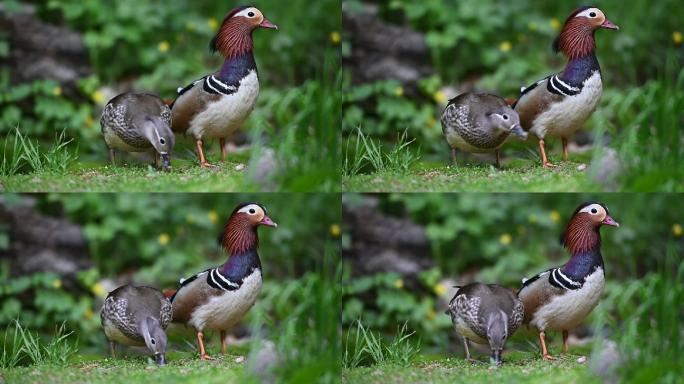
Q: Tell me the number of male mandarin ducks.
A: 4